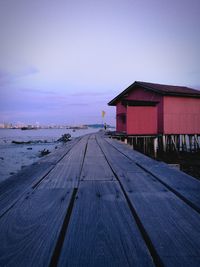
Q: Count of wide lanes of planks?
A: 5